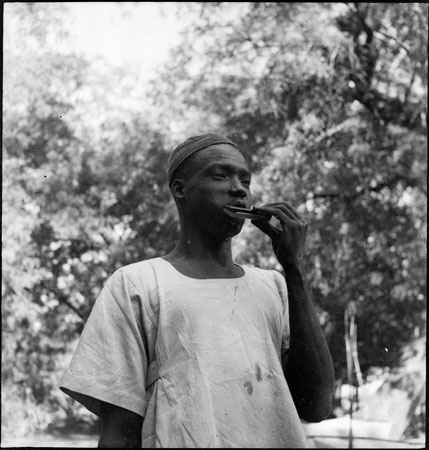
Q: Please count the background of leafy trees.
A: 1